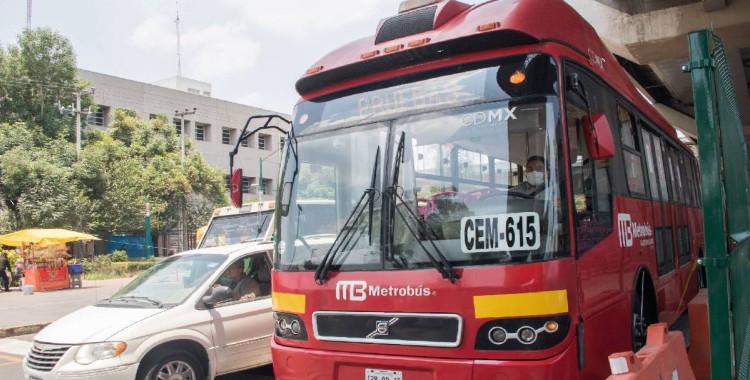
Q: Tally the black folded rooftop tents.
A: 0